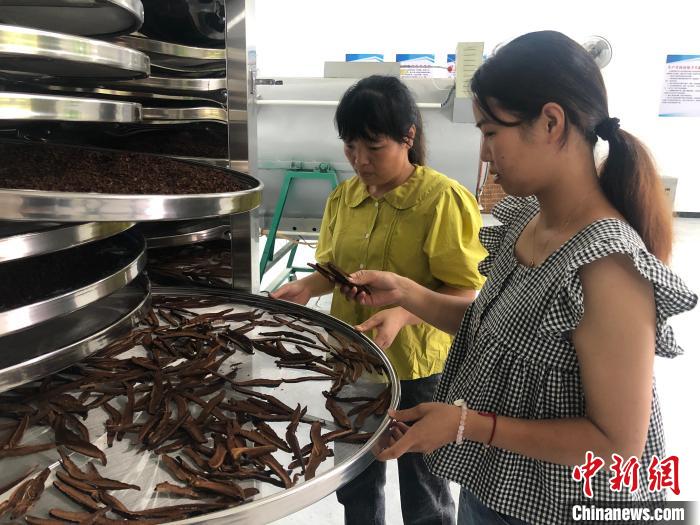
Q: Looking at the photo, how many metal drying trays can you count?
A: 8